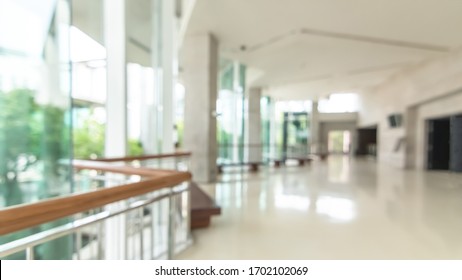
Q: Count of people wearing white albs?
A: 0